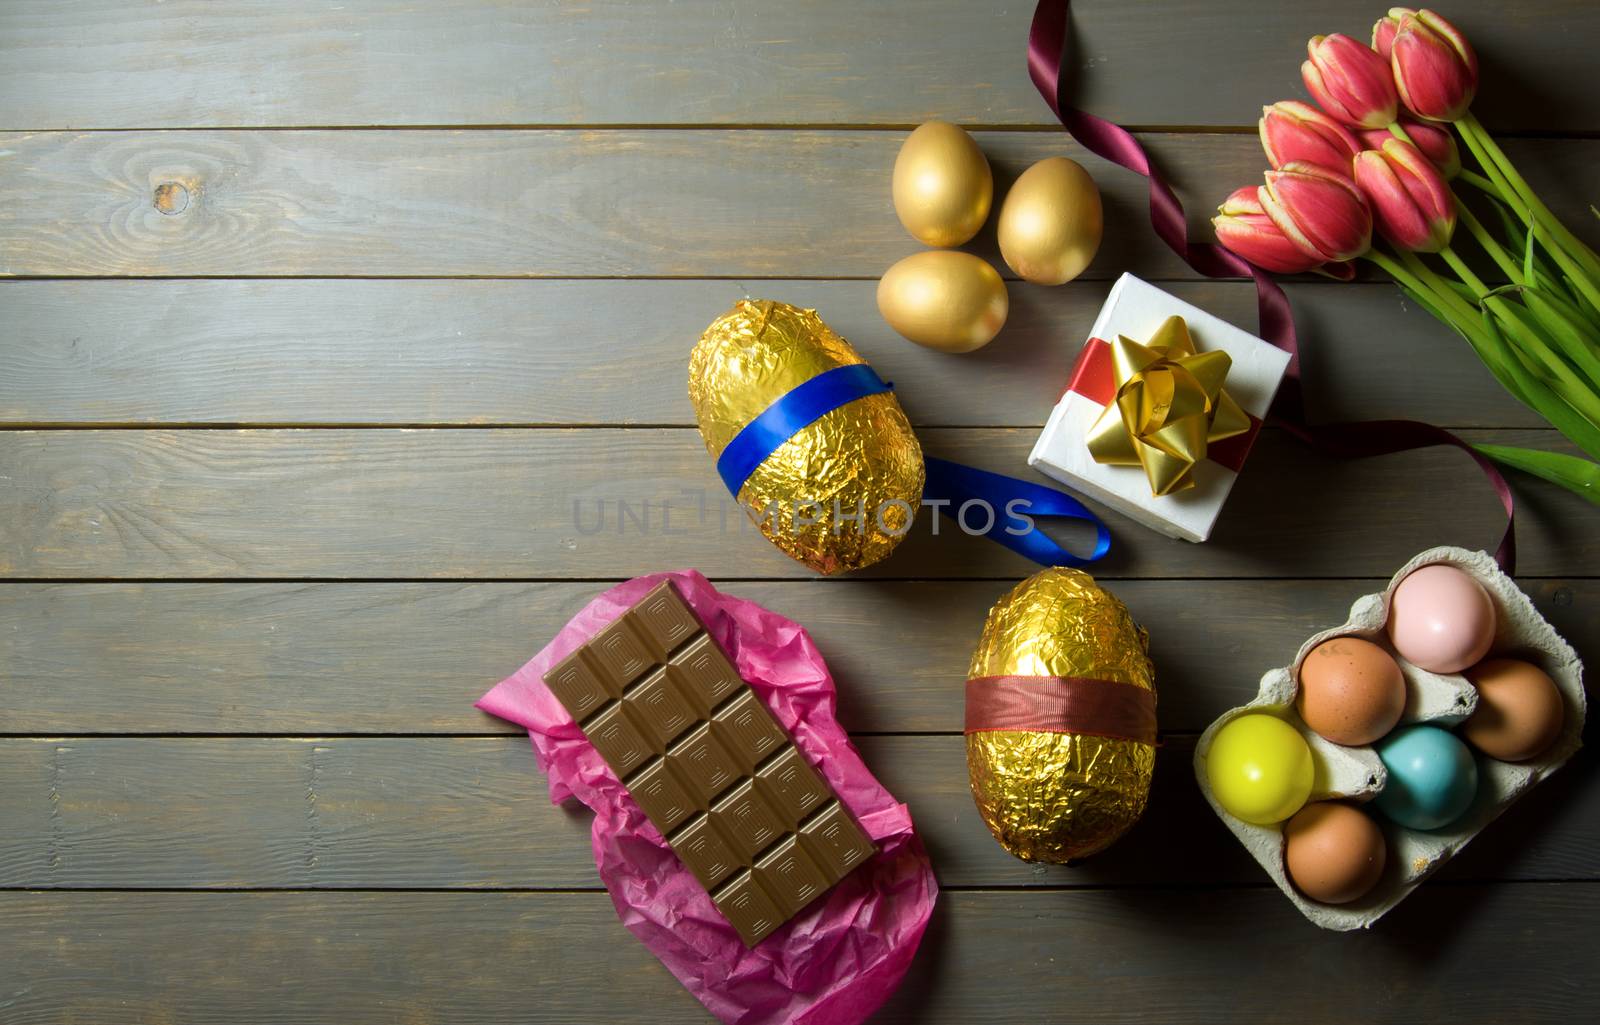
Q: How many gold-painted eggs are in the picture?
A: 3